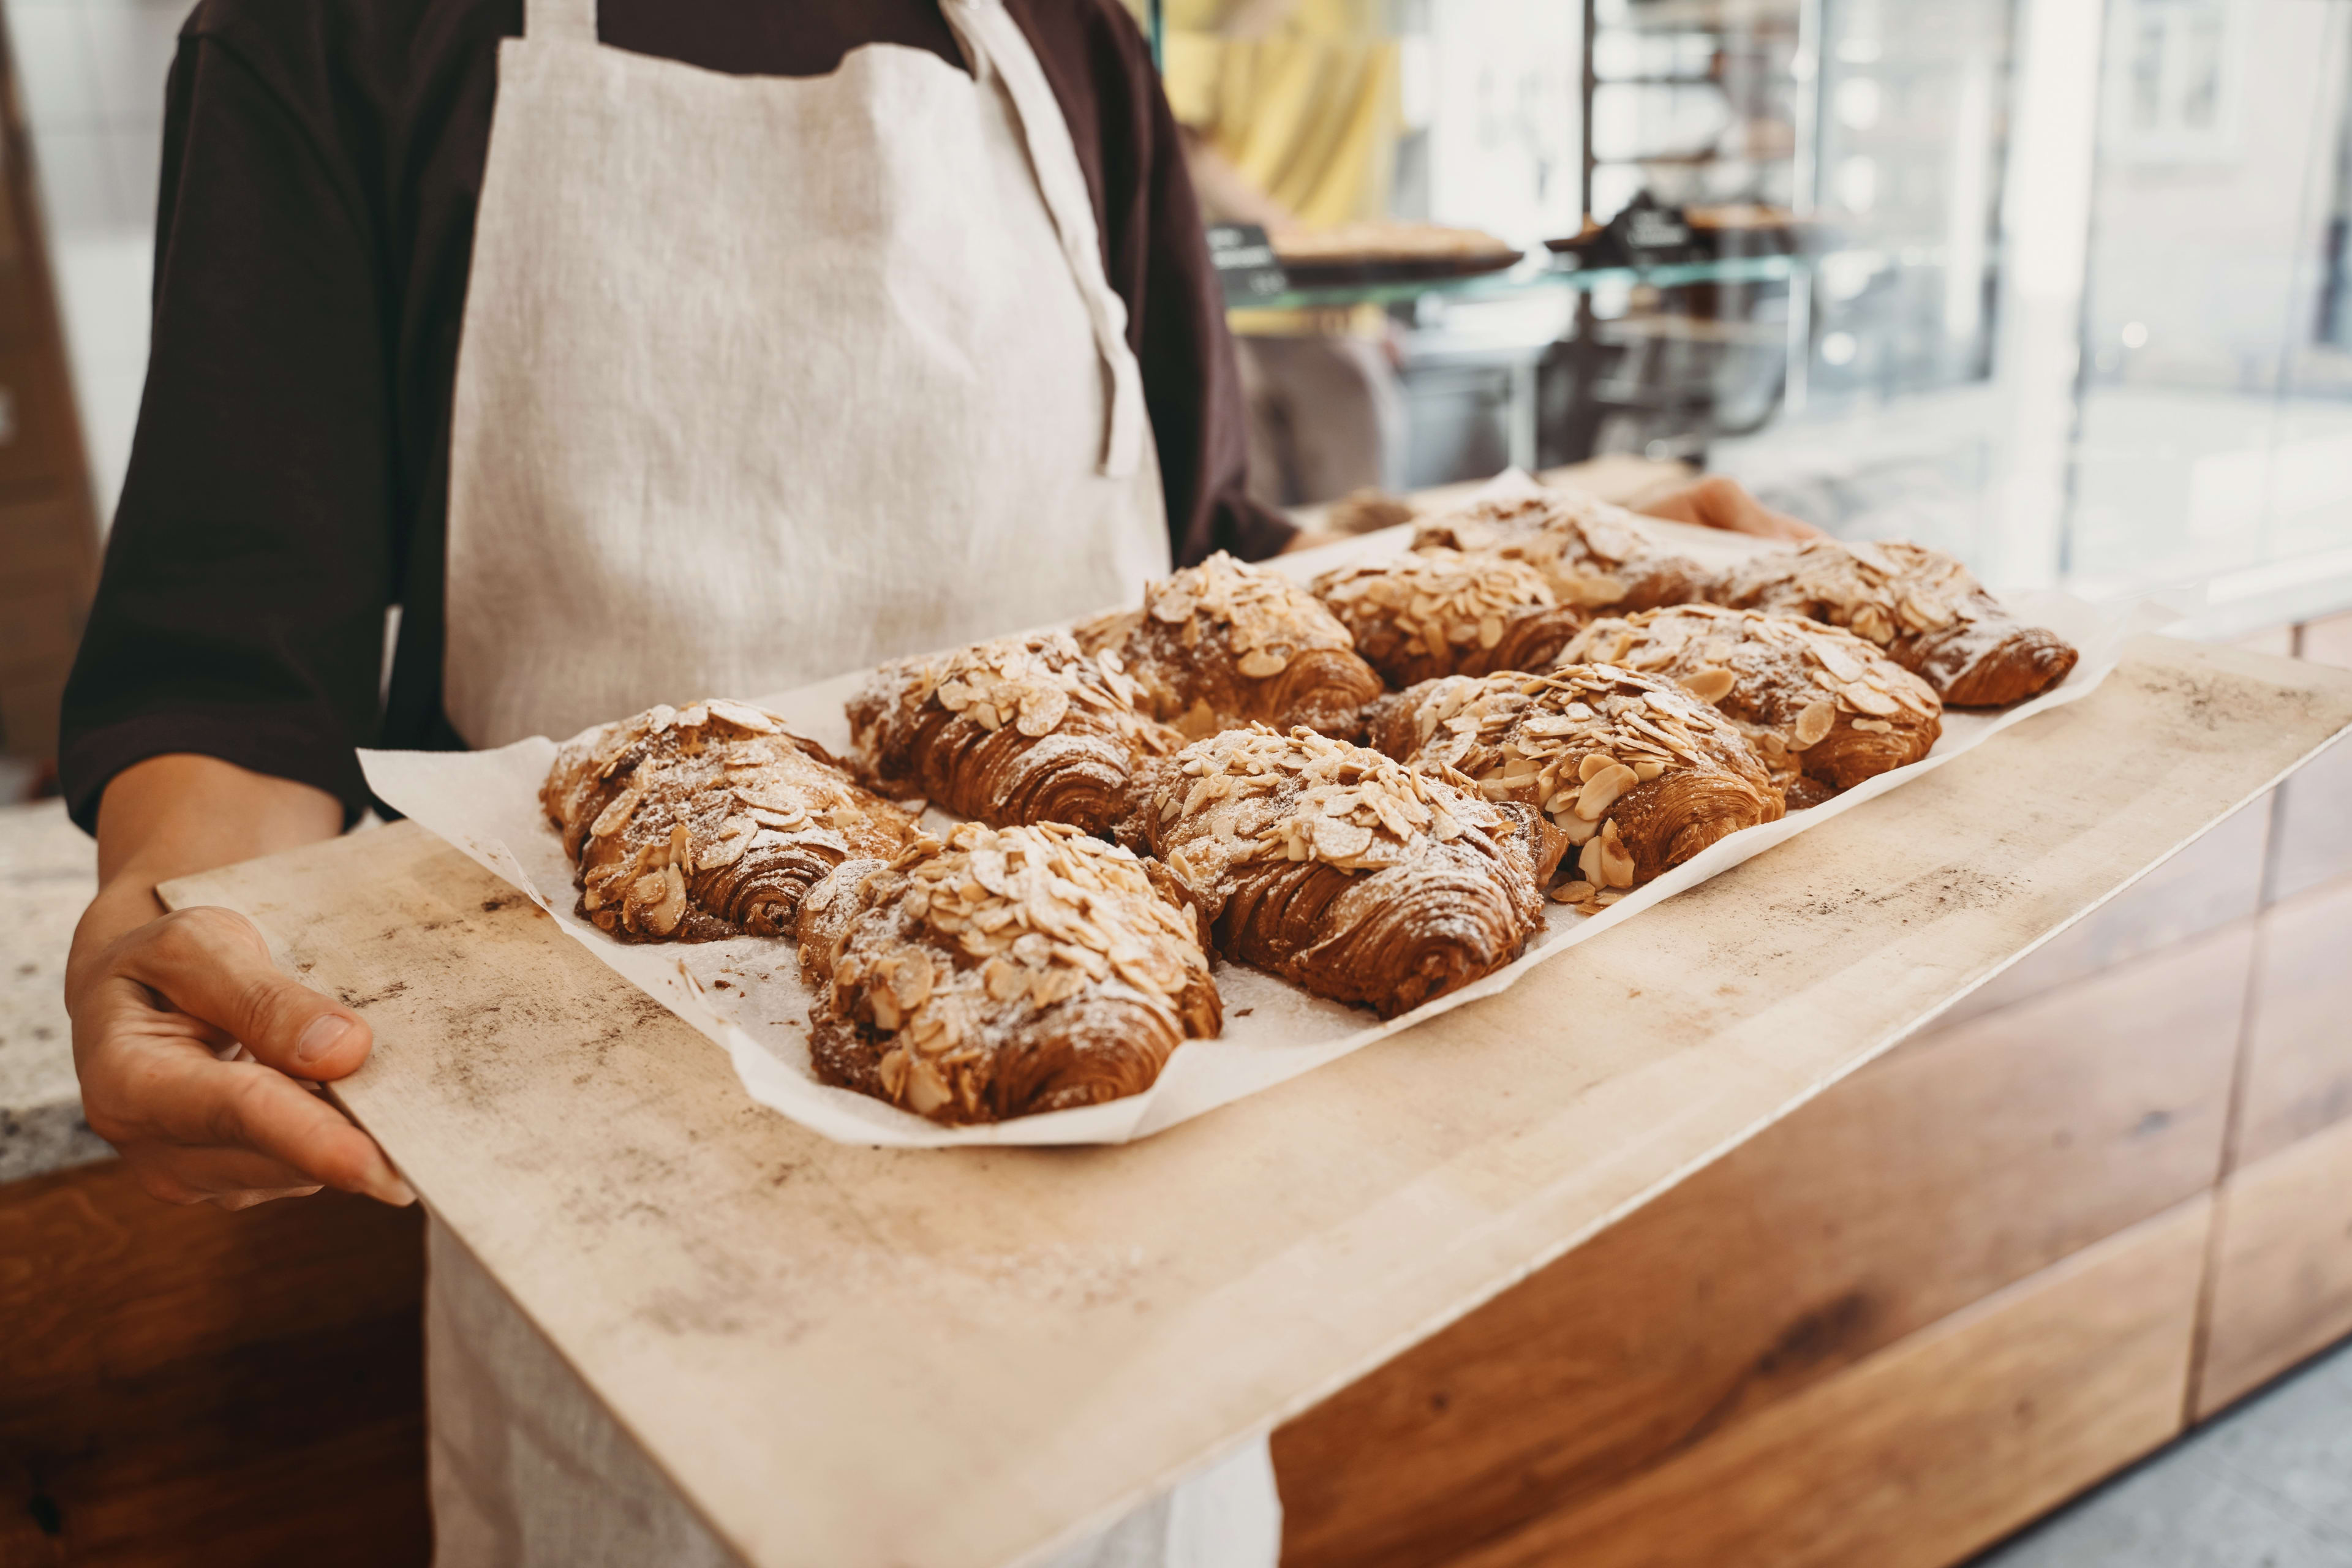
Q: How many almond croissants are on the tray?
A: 10